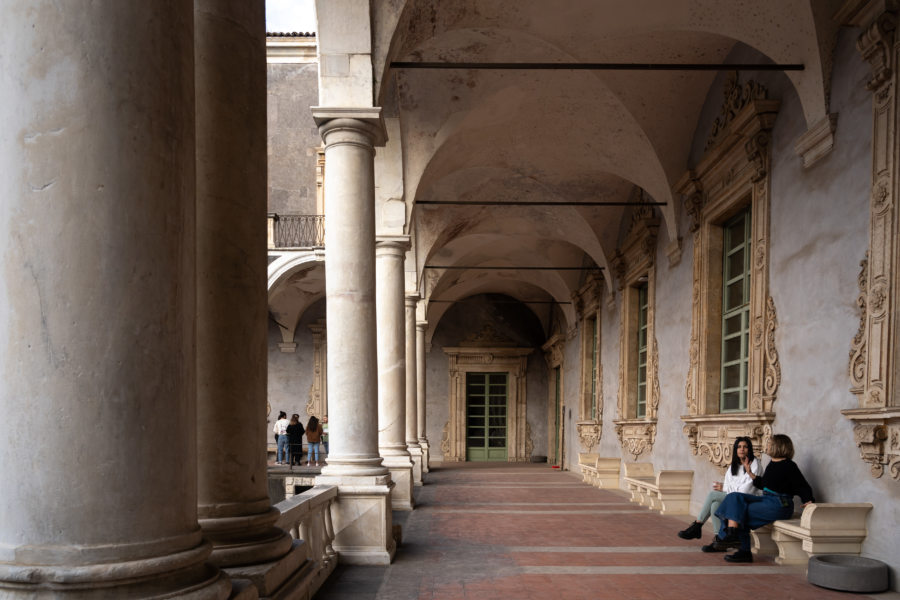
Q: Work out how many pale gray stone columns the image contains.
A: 6